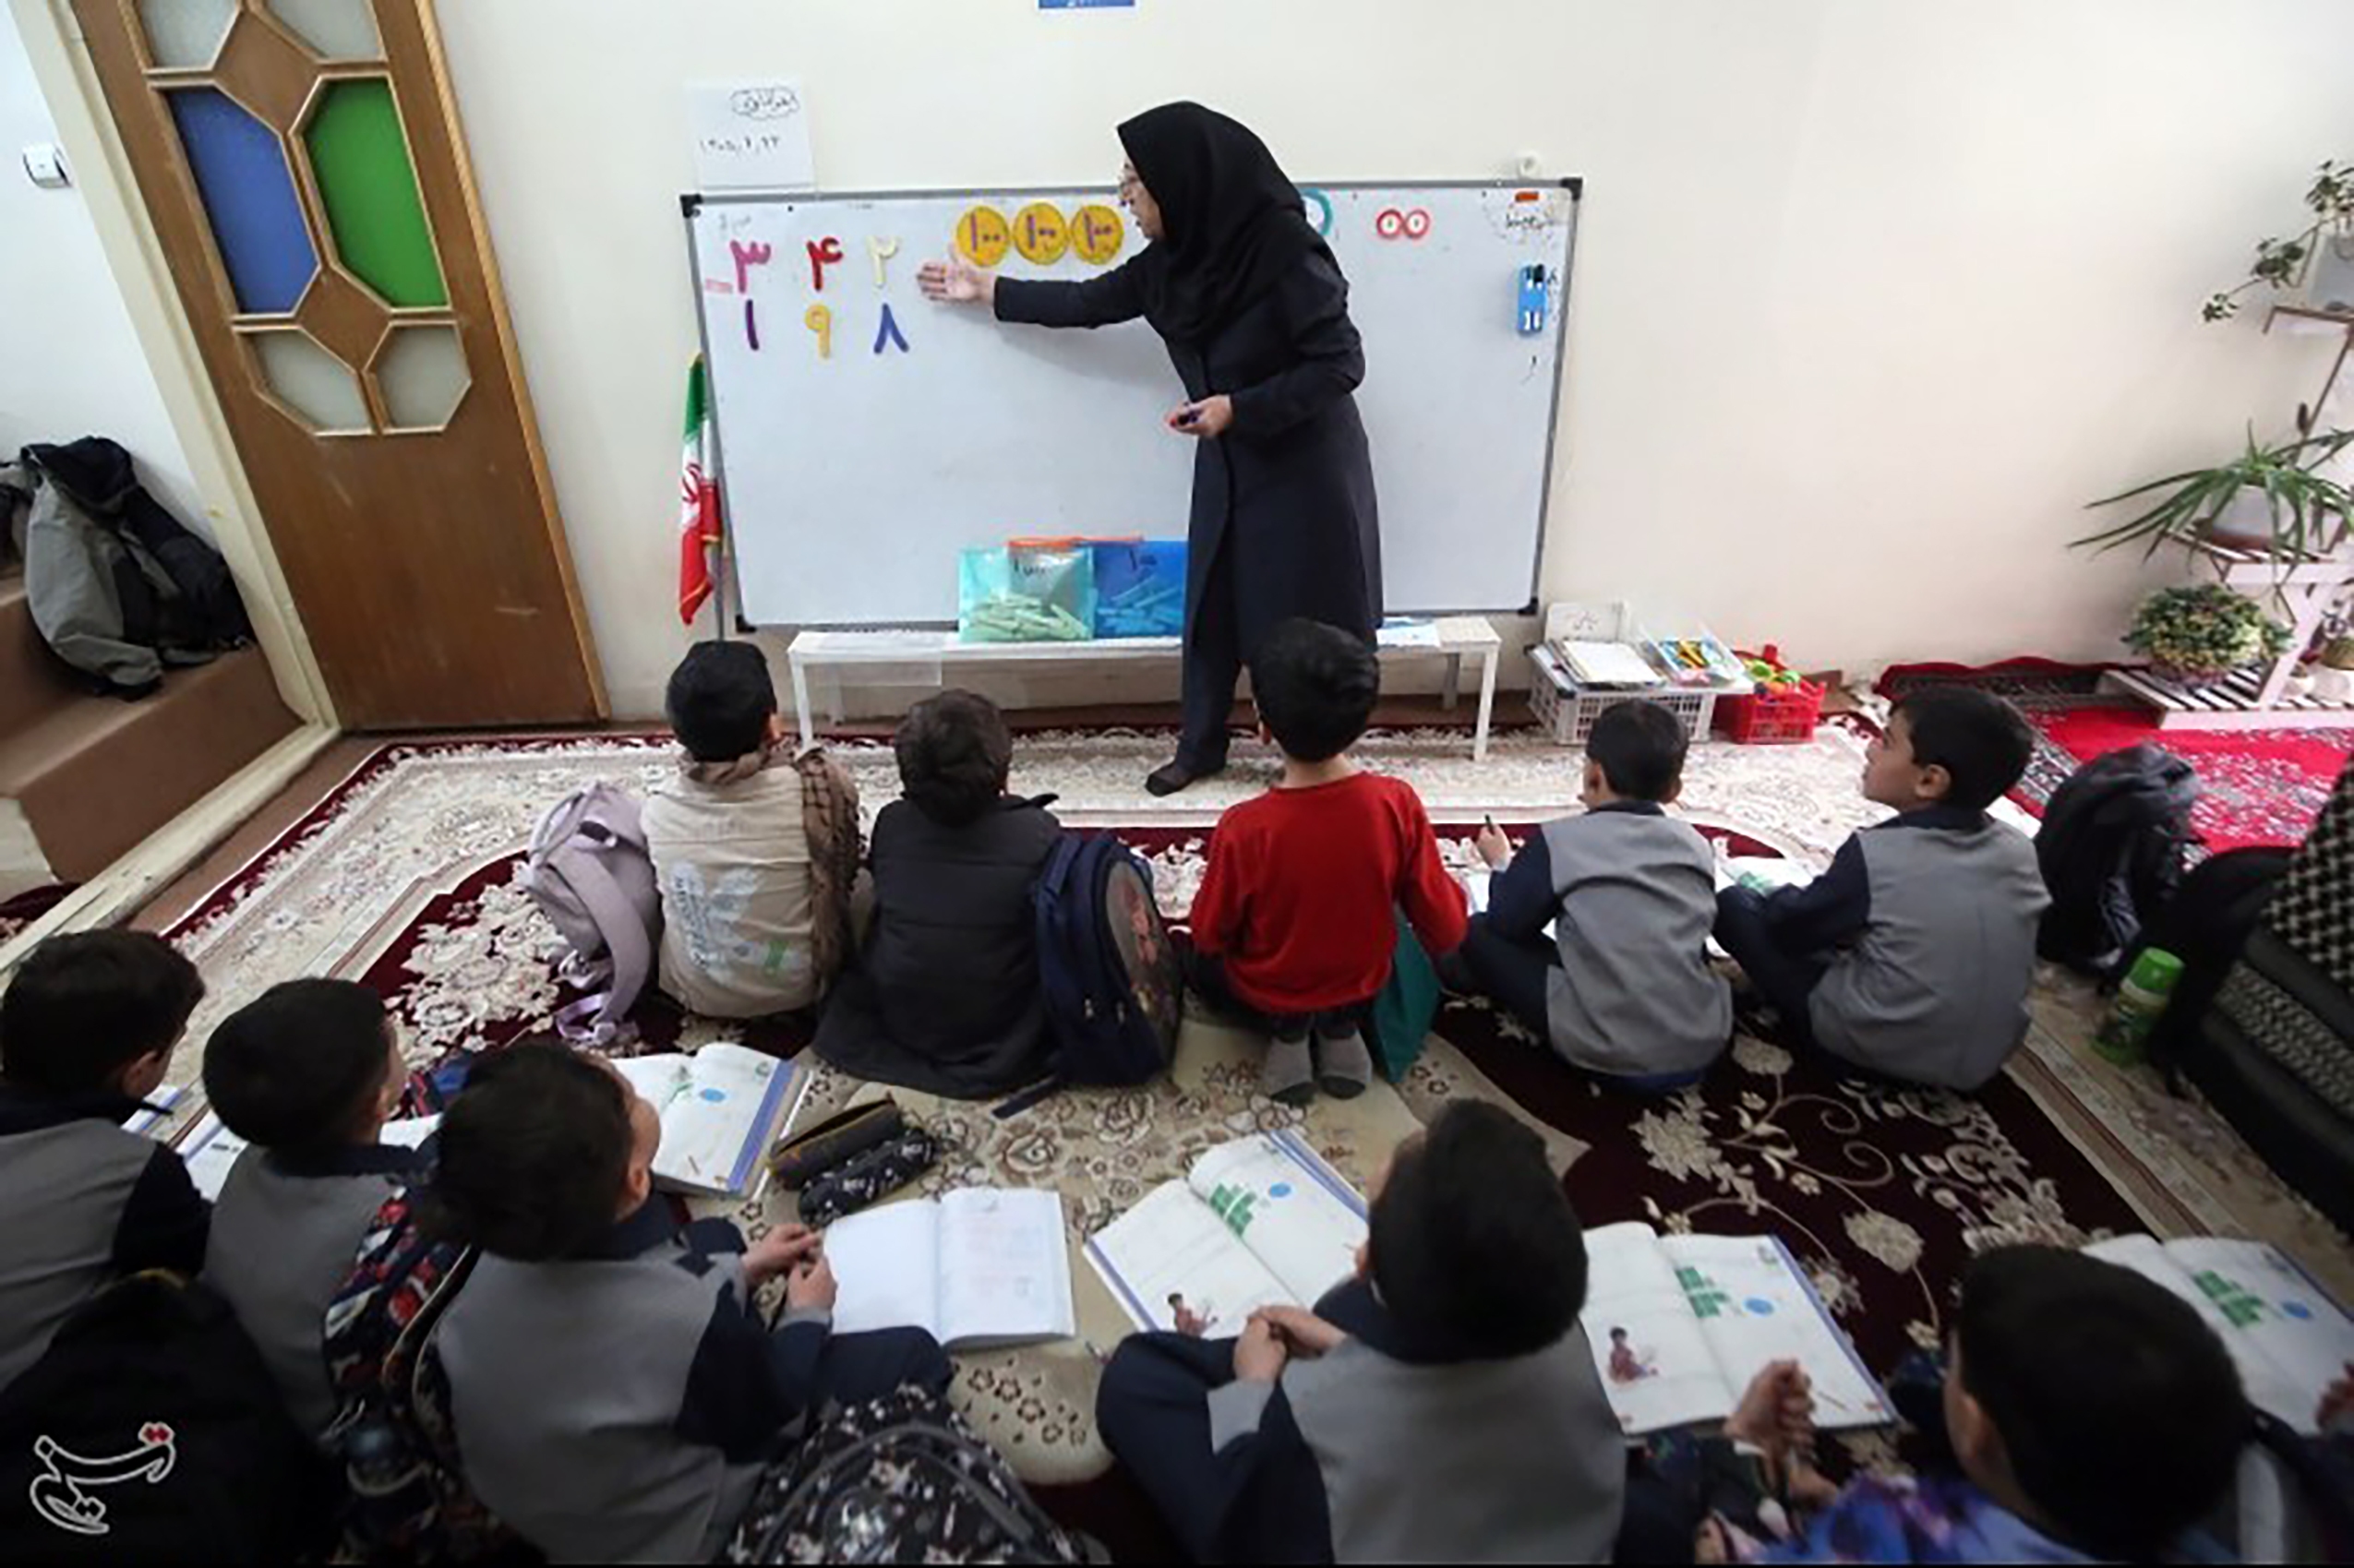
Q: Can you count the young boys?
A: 10